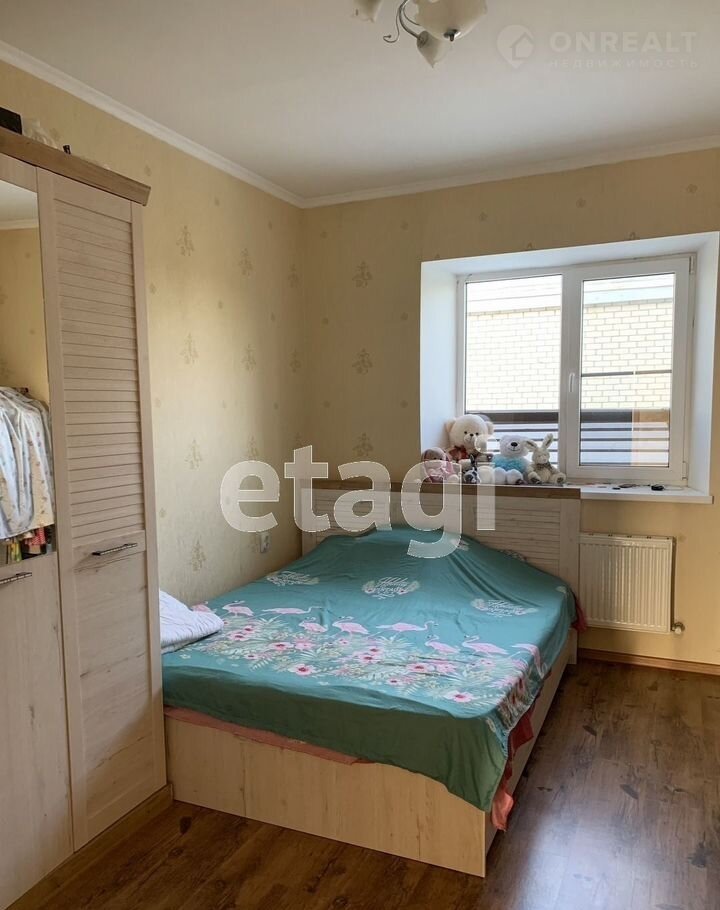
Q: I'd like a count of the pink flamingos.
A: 9